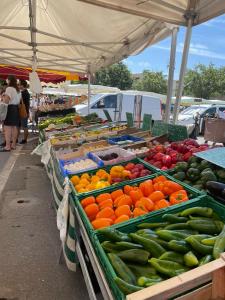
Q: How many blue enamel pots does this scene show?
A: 0